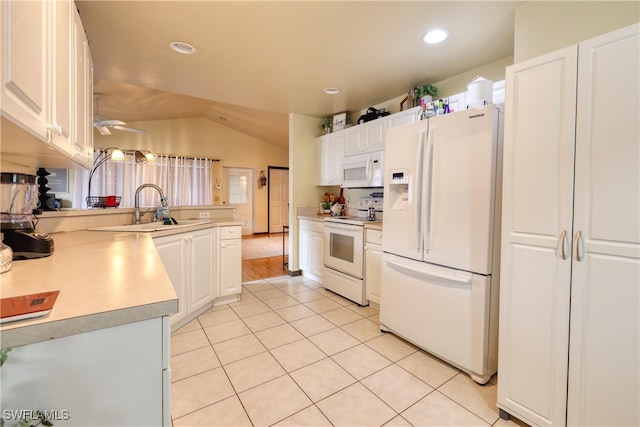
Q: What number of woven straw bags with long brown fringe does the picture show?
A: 0